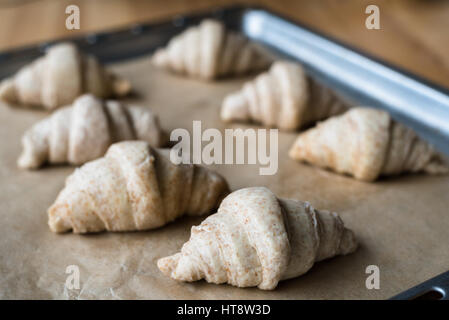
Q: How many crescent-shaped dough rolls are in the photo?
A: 7